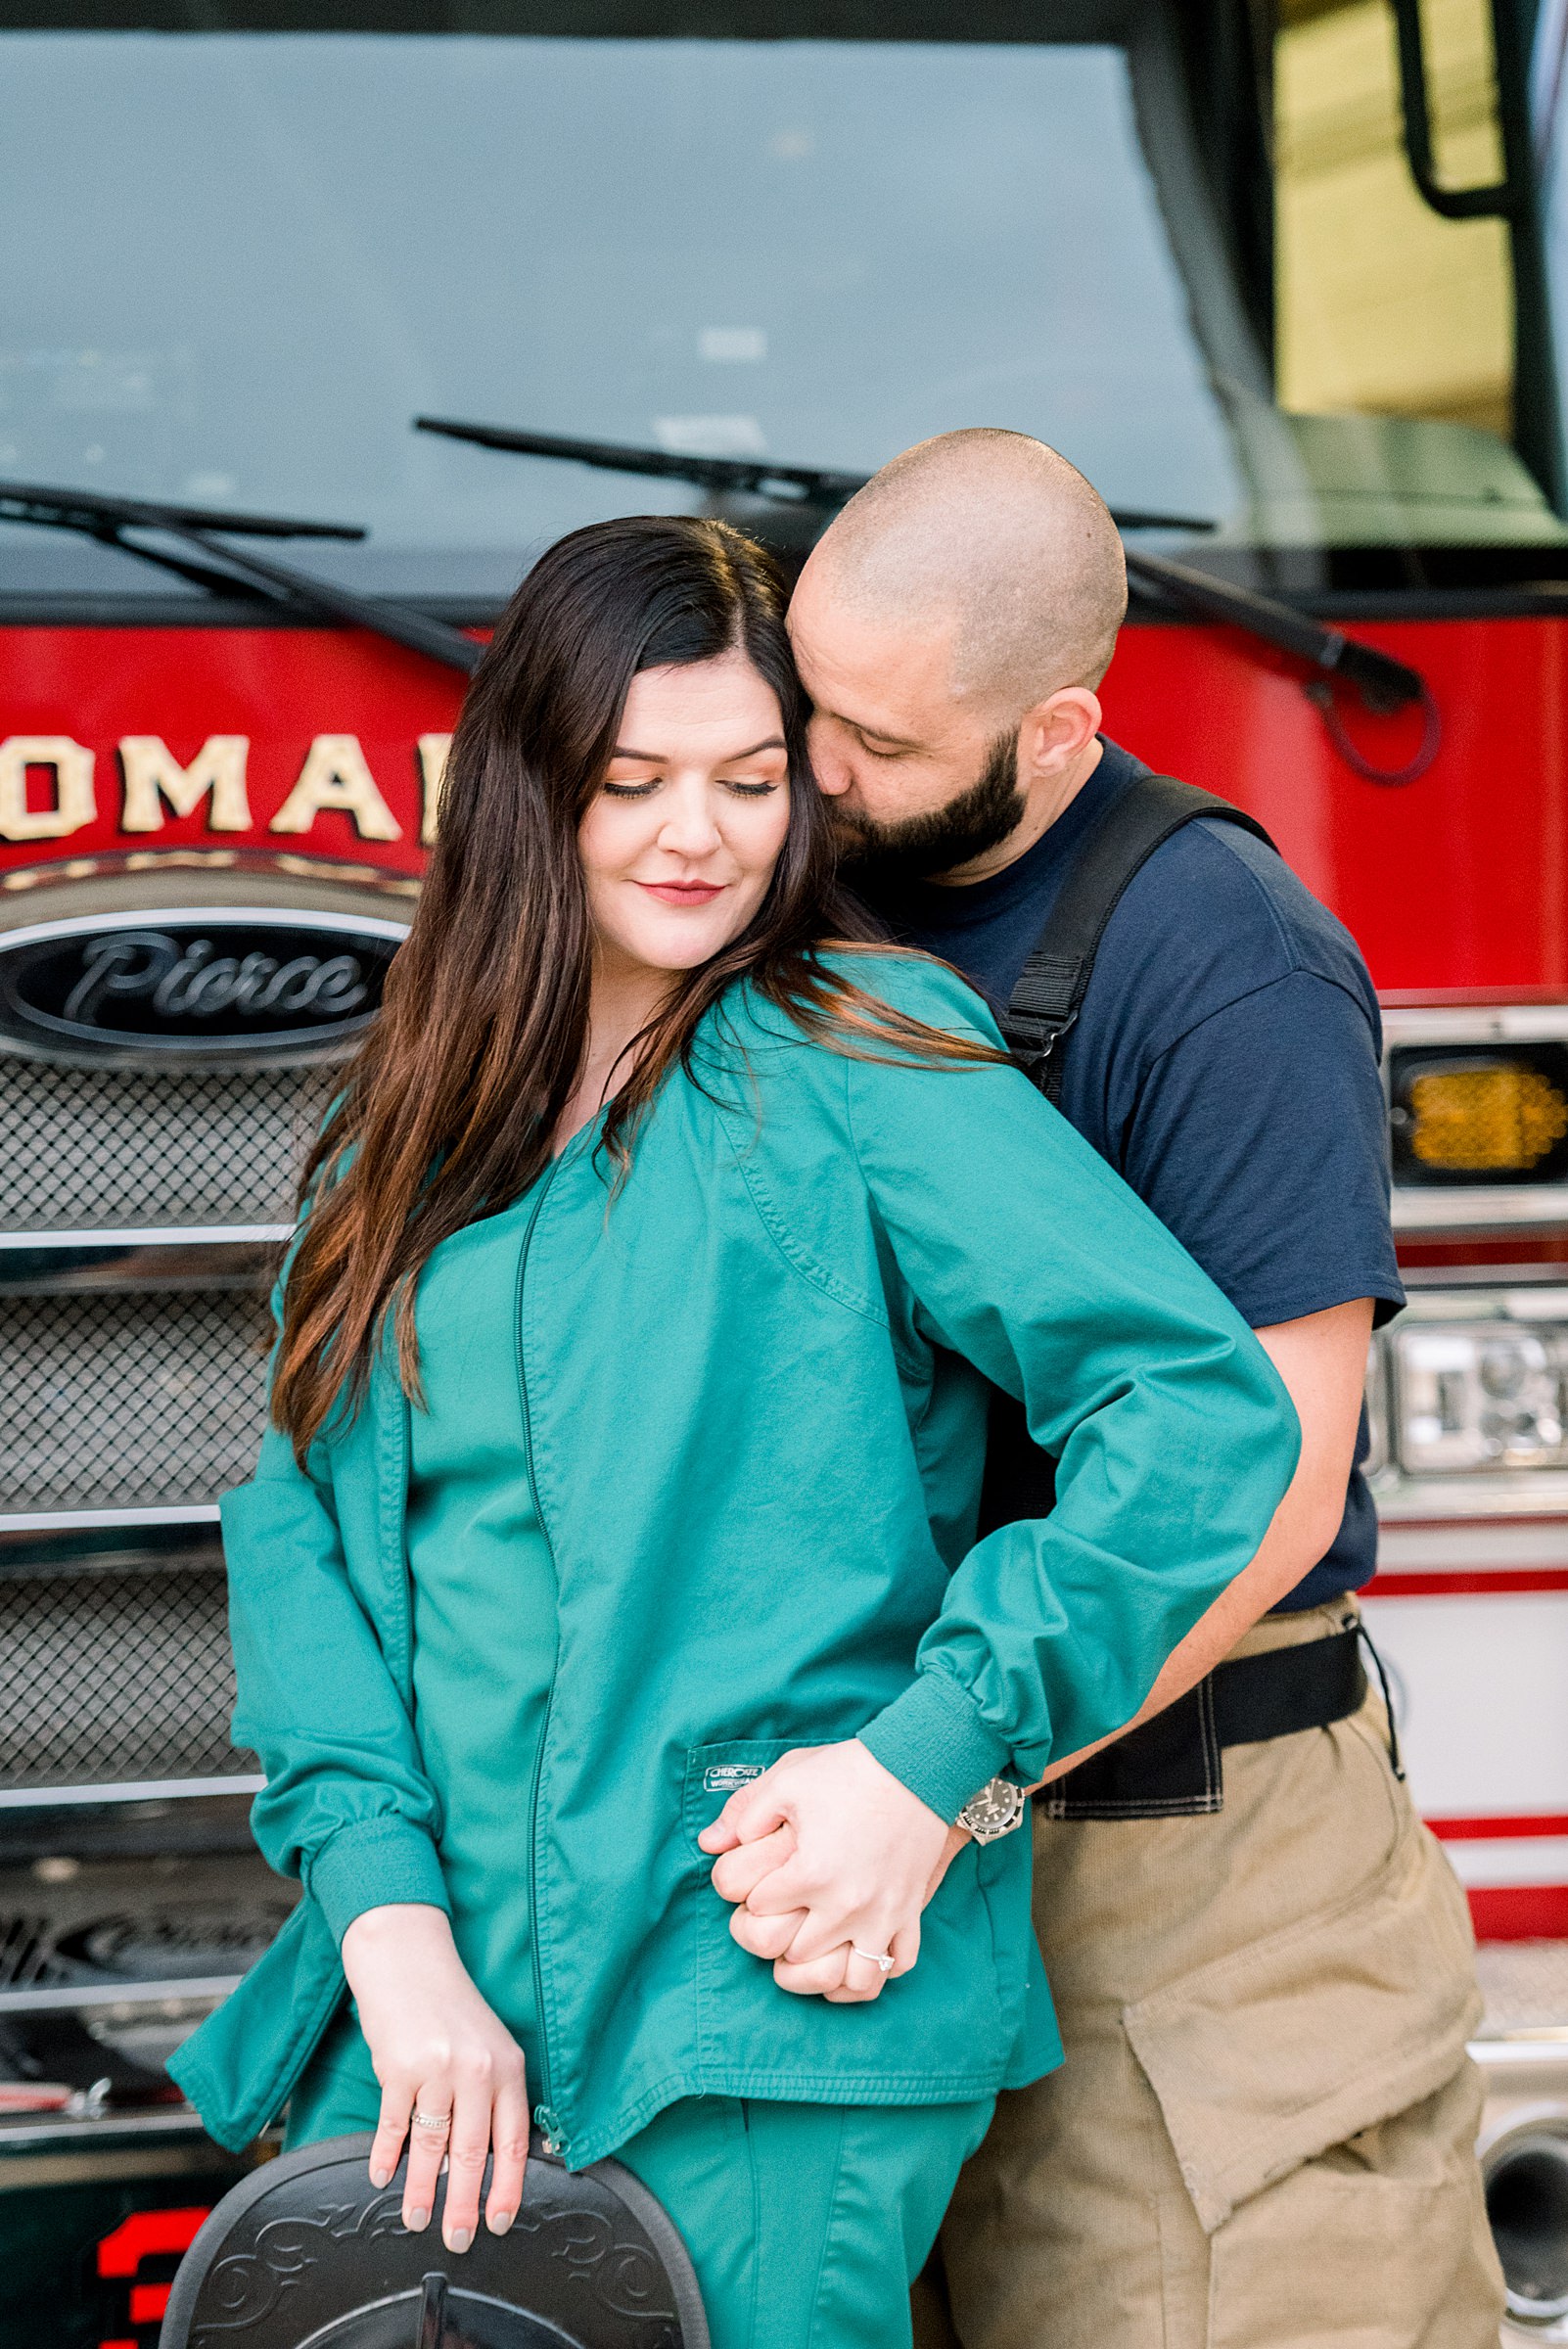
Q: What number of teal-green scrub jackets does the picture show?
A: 1